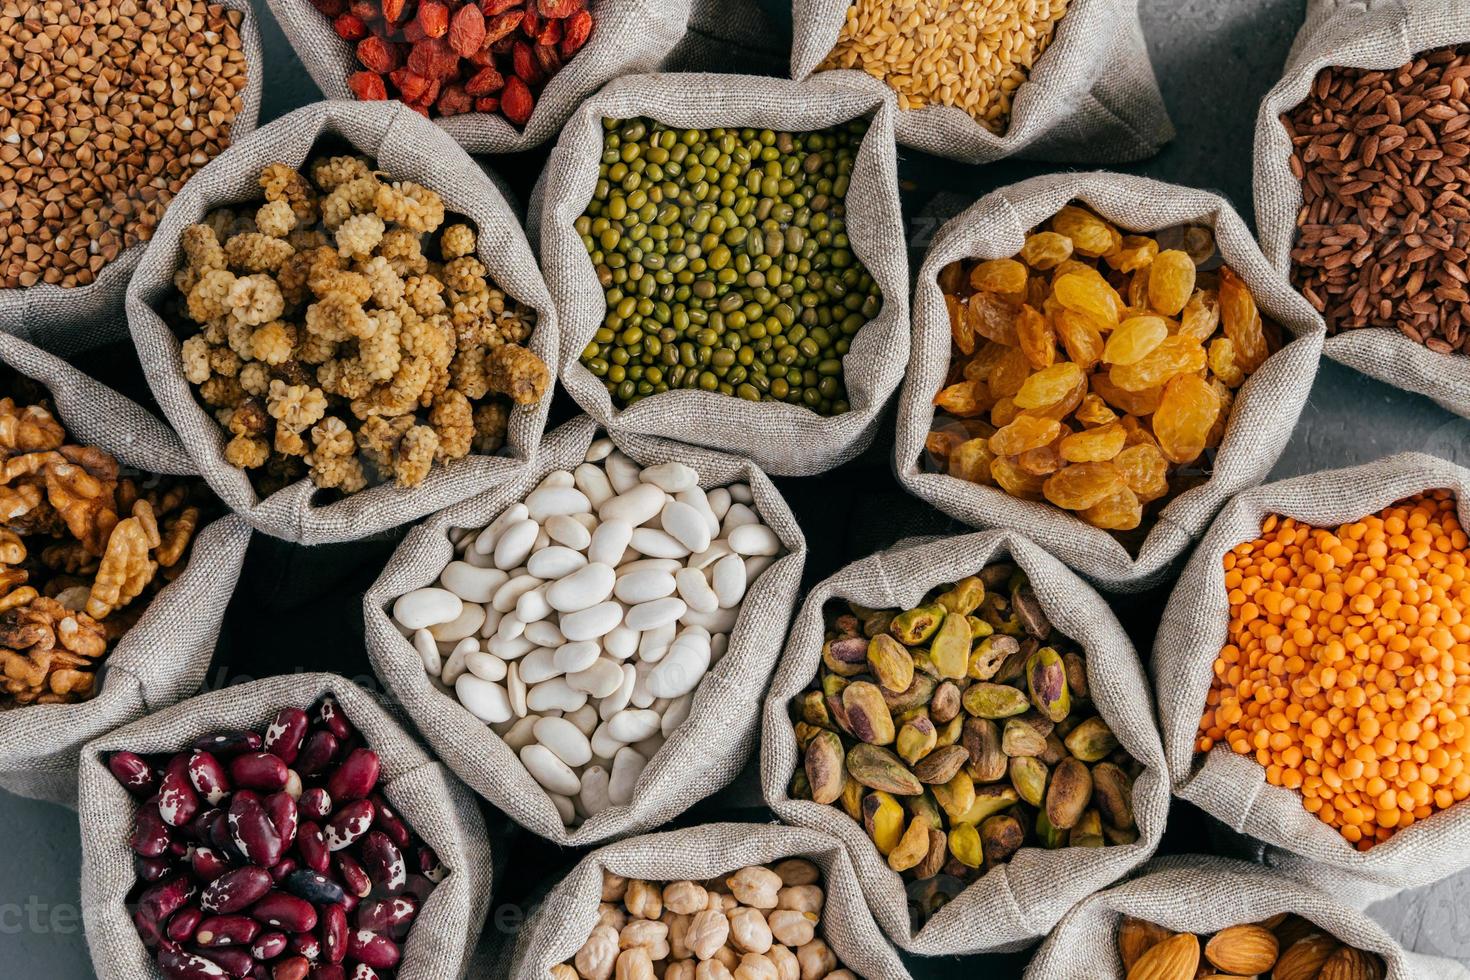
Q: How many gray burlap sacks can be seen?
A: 14